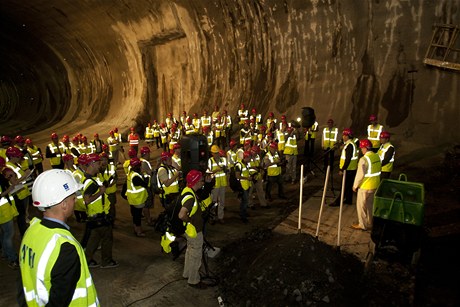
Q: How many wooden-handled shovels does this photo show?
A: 3